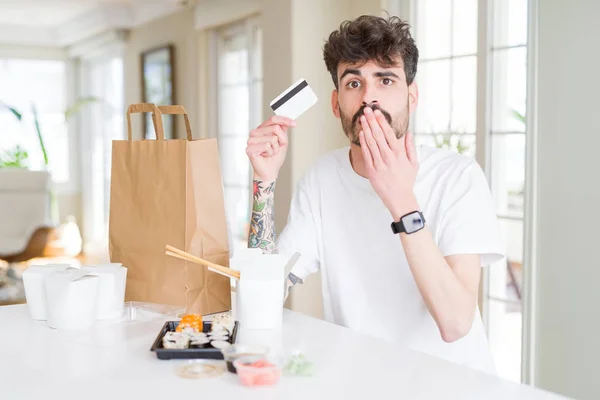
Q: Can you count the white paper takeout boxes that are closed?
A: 3